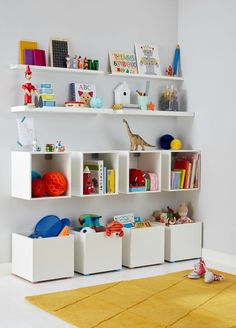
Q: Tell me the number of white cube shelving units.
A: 4